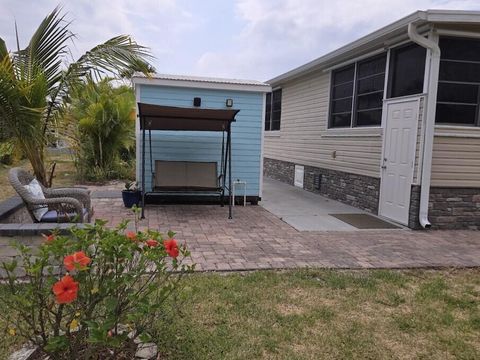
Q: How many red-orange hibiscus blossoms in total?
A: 6